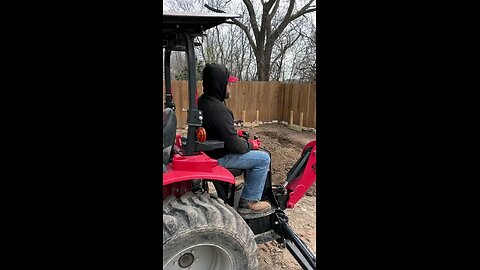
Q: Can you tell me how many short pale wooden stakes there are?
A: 4